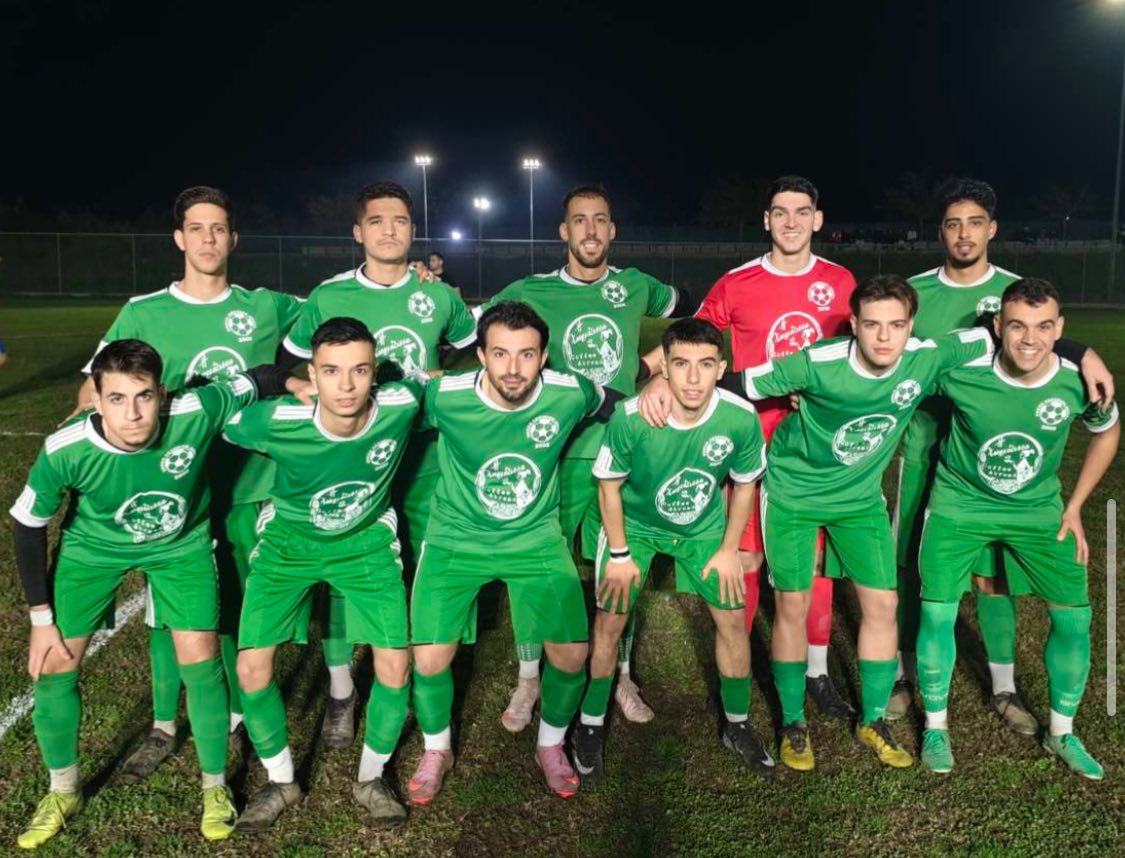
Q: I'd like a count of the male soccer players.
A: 11